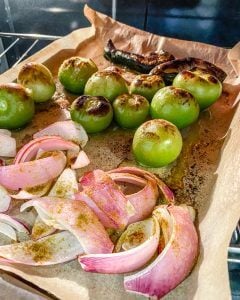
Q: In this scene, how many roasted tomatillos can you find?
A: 10